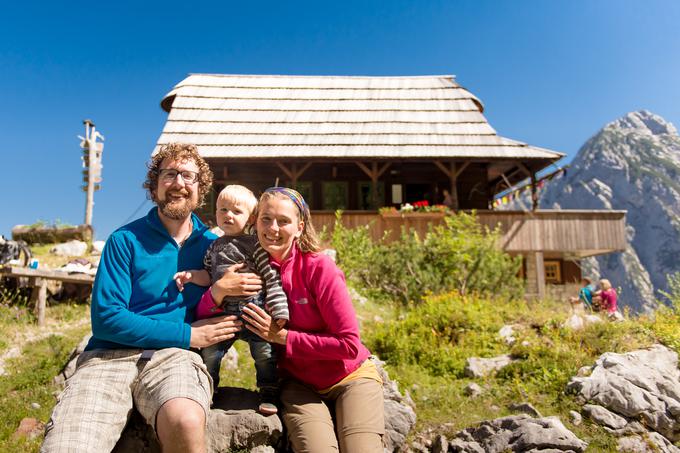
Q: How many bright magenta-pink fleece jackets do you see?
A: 1